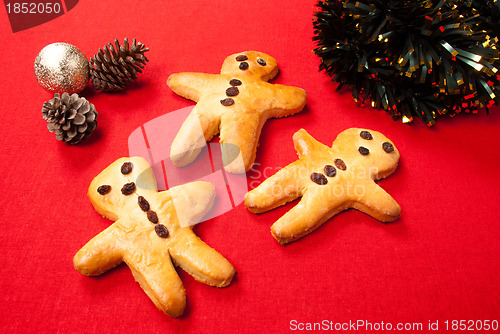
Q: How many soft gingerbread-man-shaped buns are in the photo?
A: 3